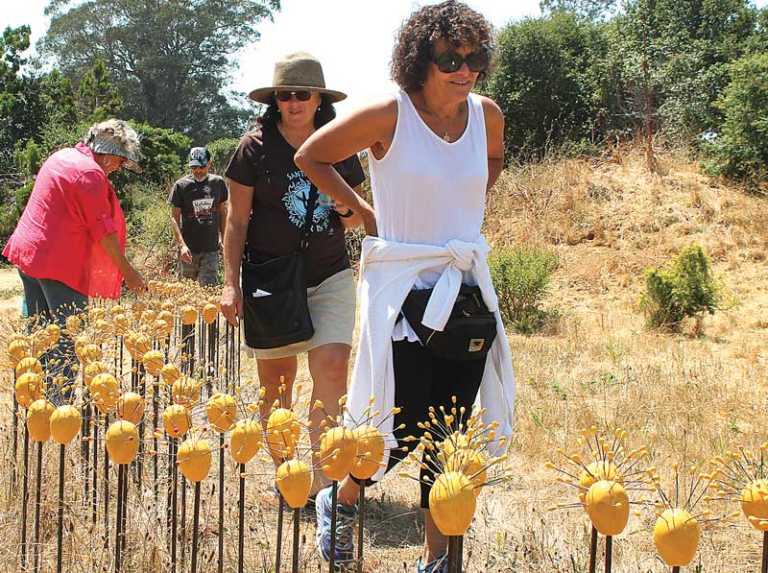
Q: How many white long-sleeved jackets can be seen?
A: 1